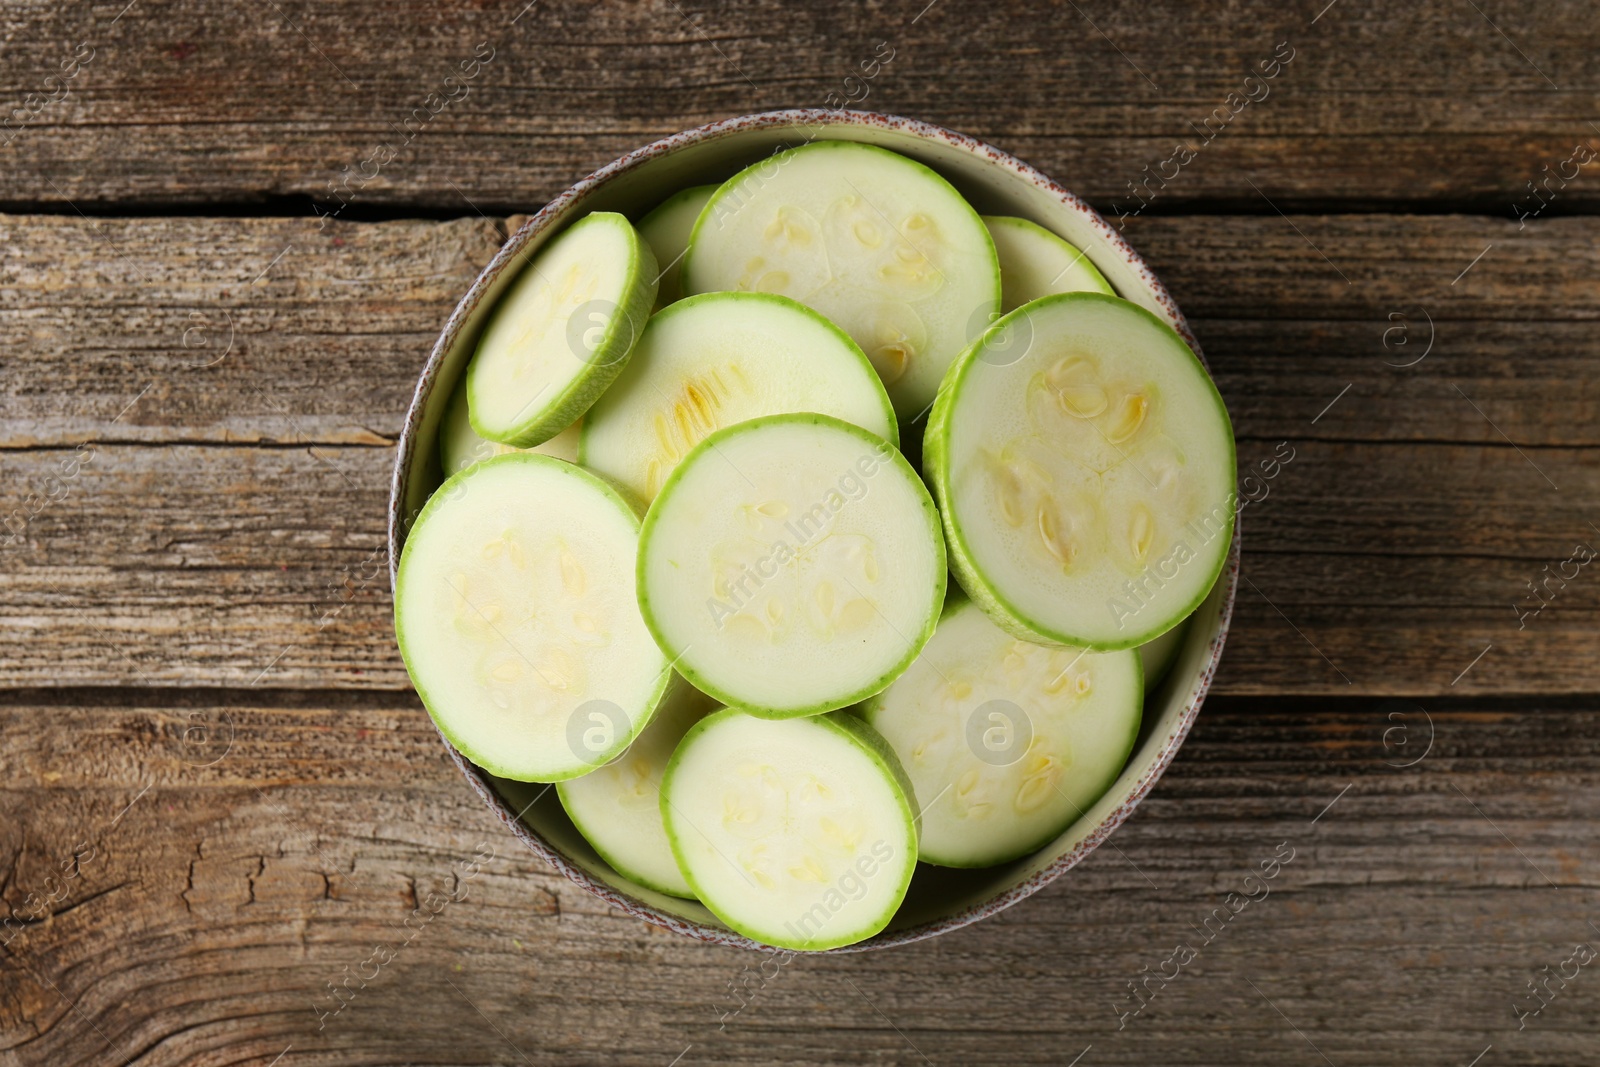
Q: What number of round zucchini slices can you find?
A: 13